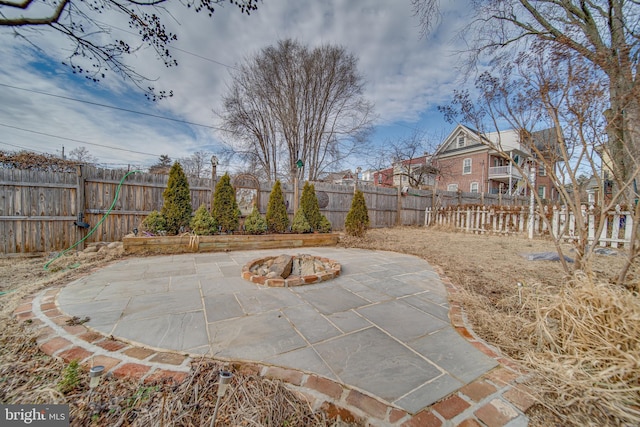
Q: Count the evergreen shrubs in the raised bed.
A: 9